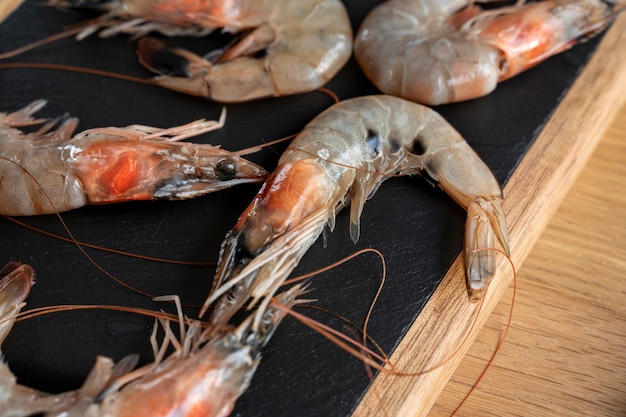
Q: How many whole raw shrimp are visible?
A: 5